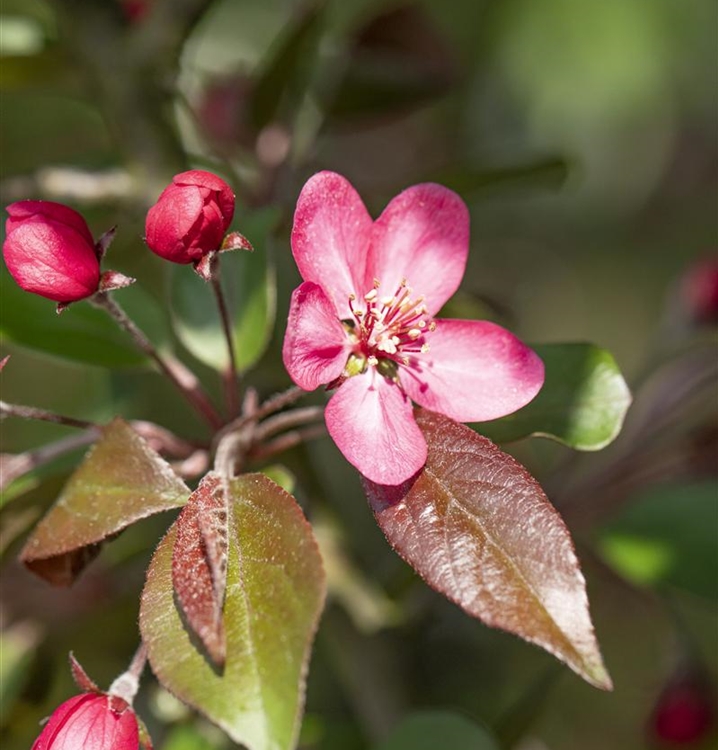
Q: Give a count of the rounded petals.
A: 5